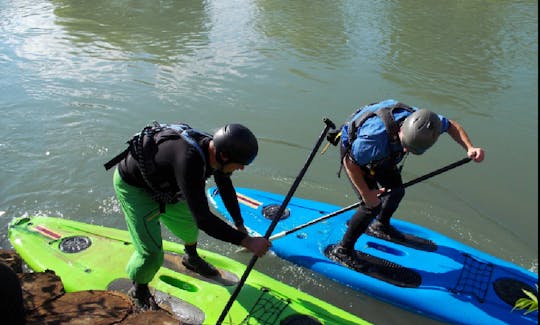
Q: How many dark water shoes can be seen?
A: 4